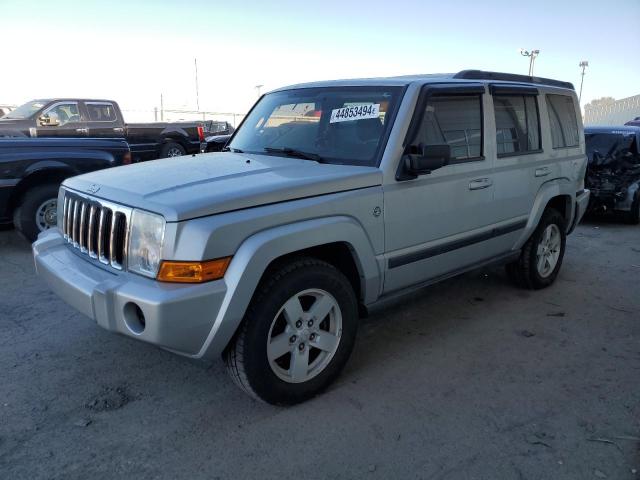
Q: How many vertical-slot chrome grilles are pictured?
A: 1